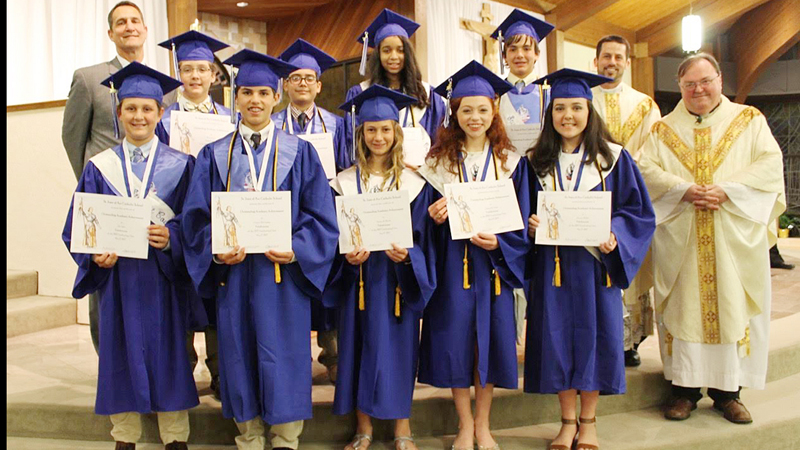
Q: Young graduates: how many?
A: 9